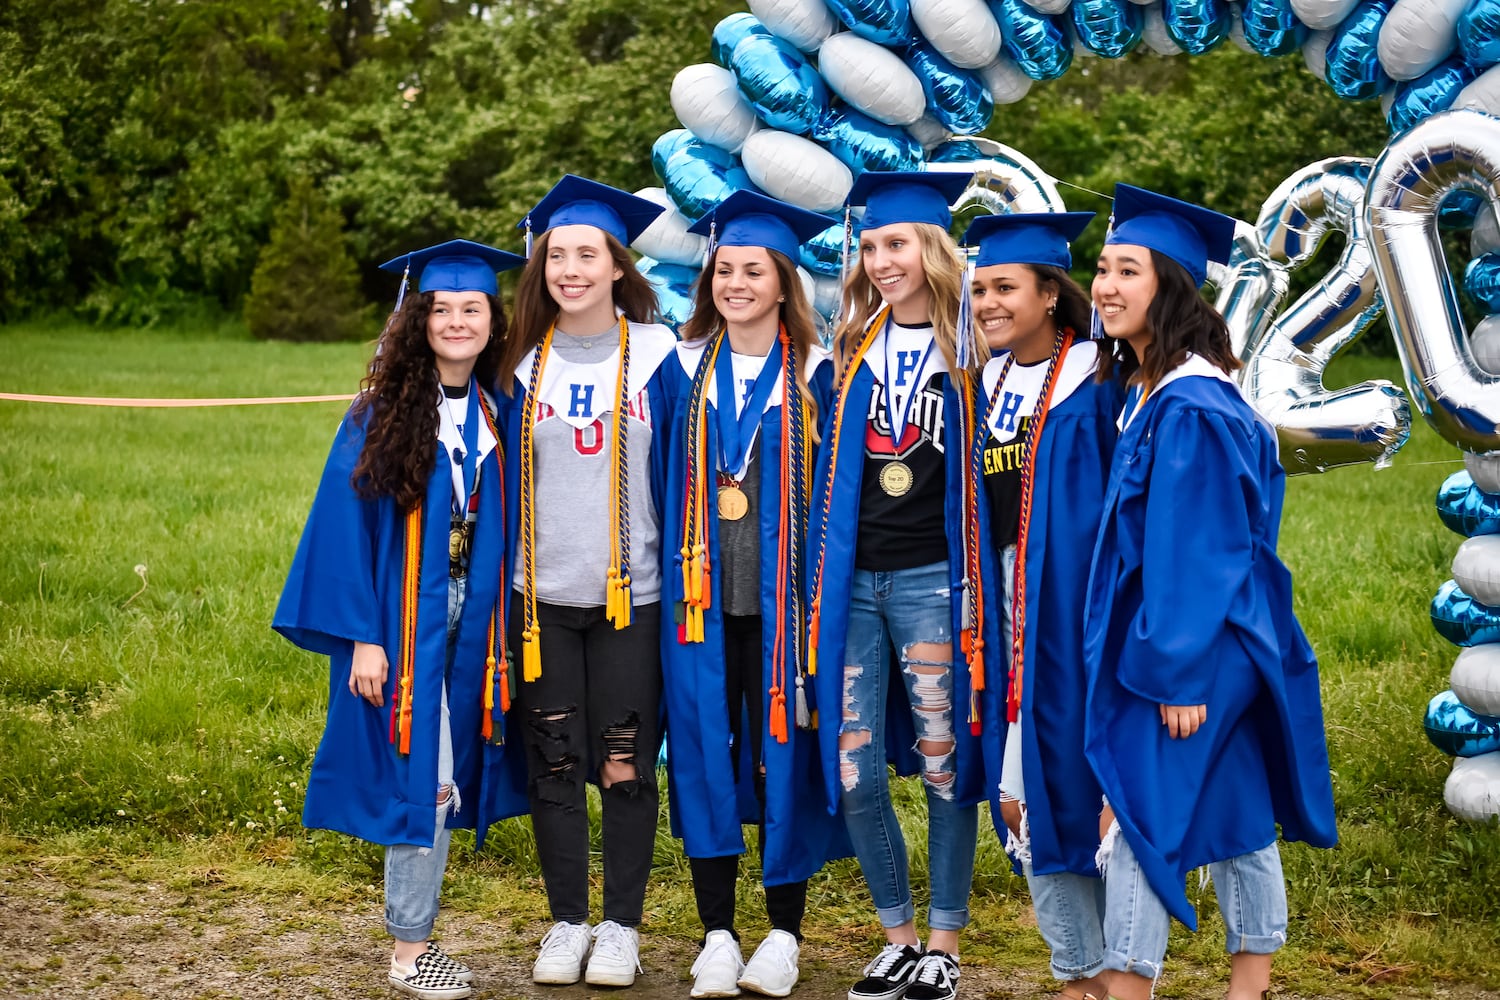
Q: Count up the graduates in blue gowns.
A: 6